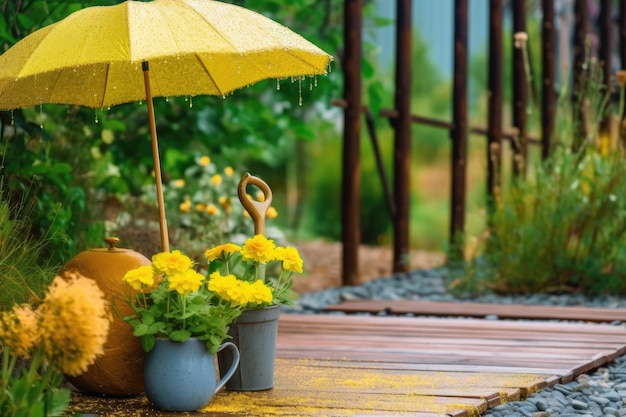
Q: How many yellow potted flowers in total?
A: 2